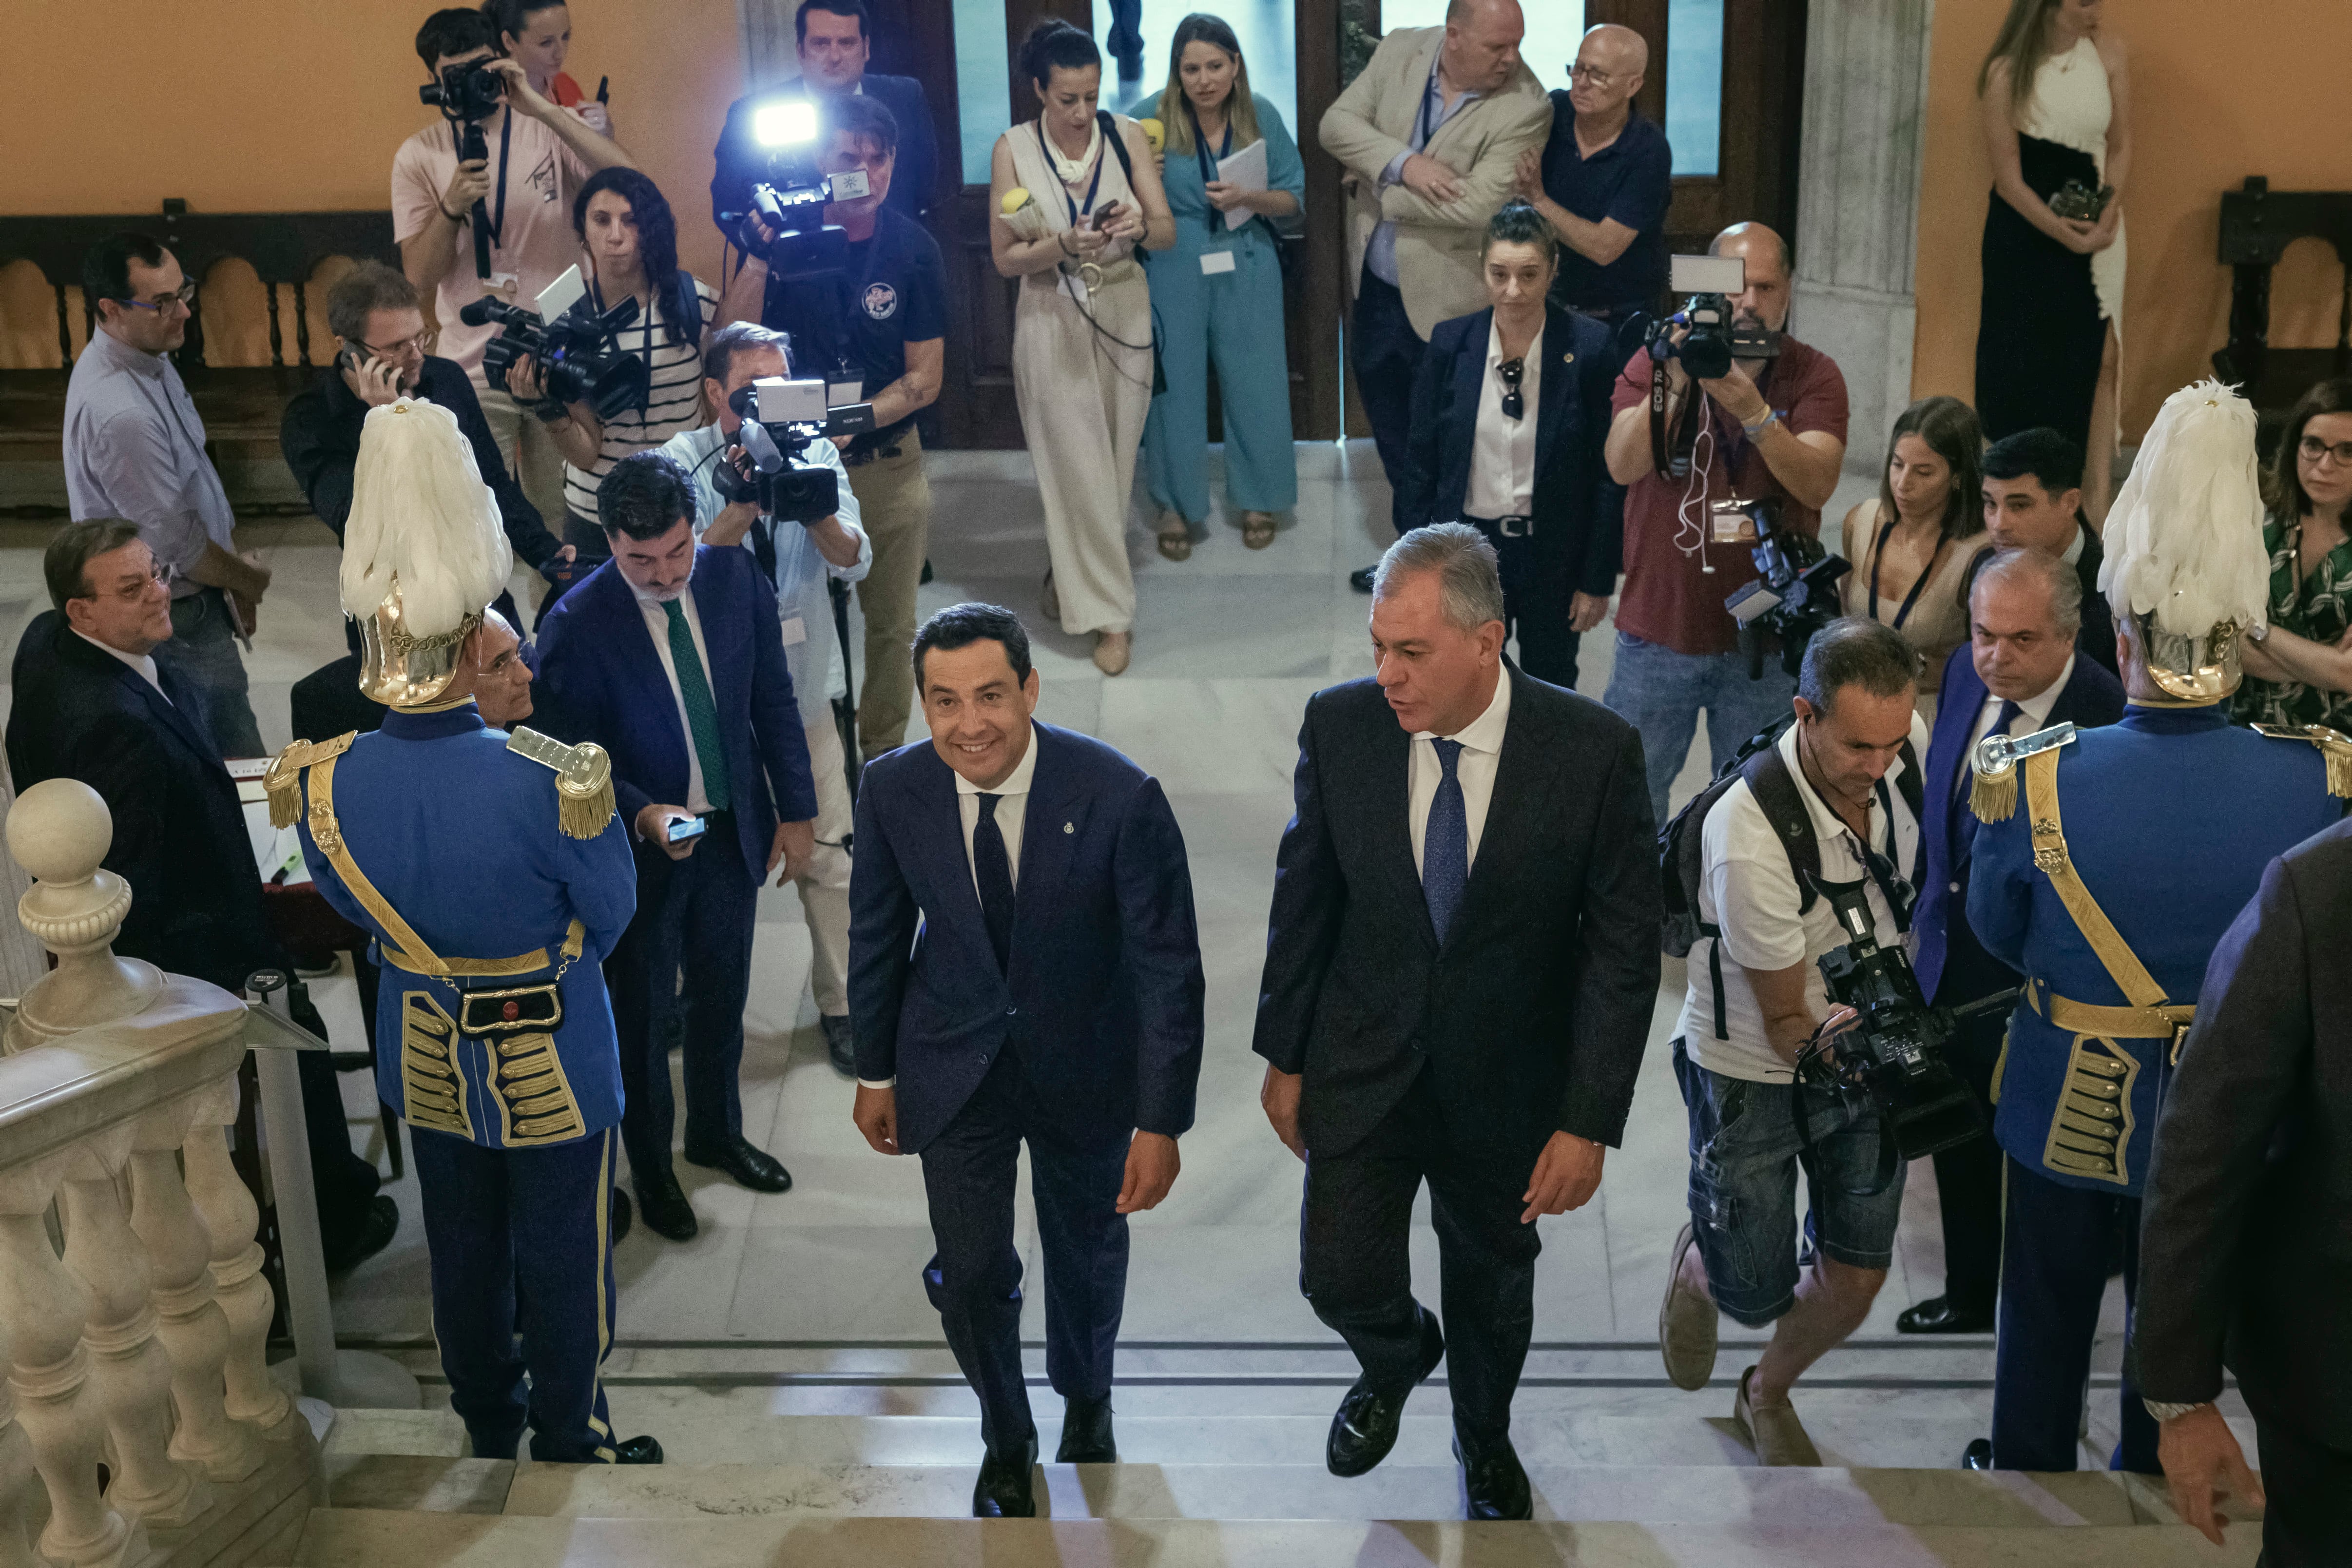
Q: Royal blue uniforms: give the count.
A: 2